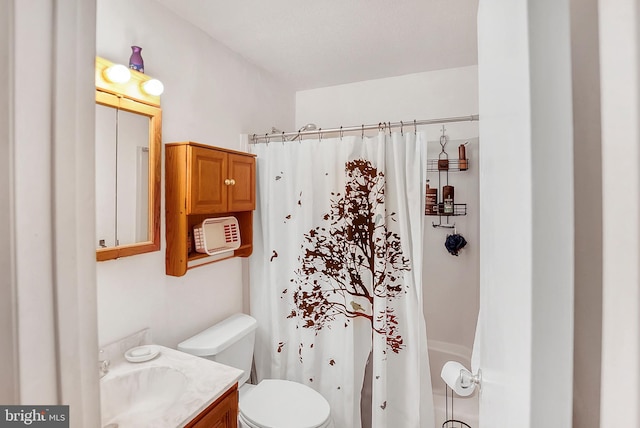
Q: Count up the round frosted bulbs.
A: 2